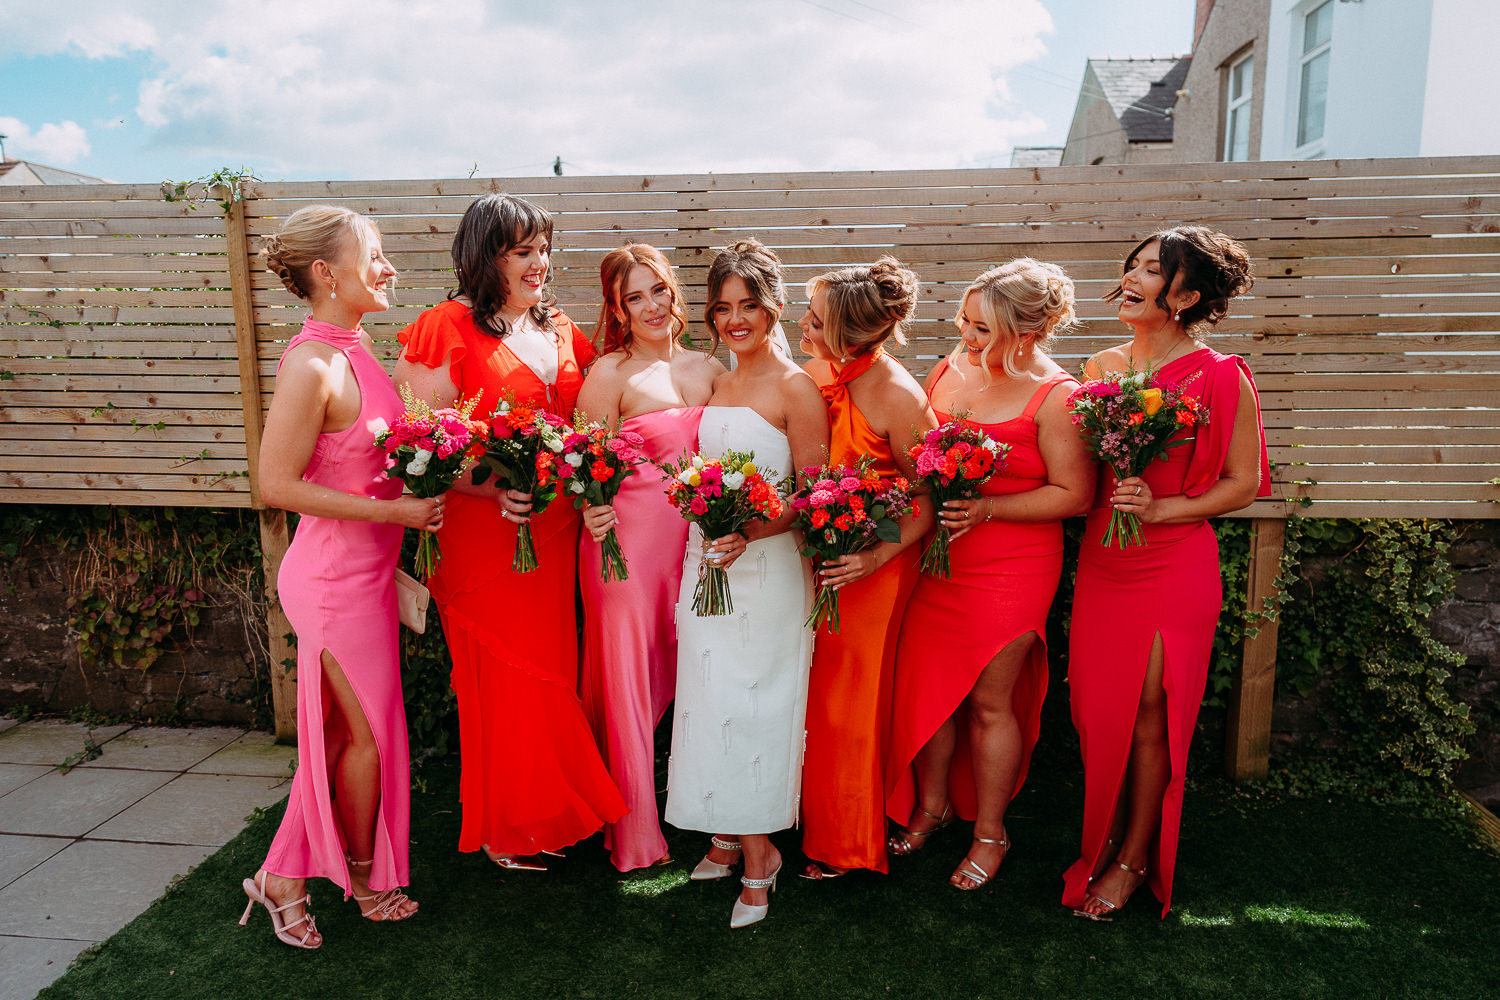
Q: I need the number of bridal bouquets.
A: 7